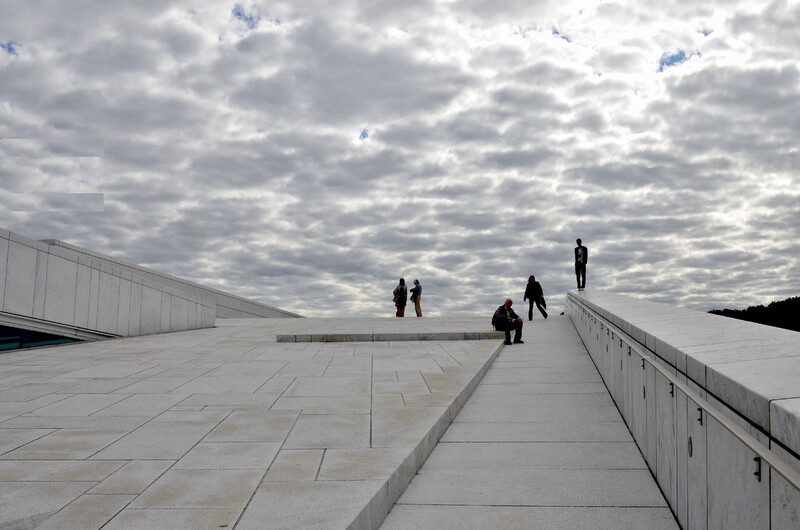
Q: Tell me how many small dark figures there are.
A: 5